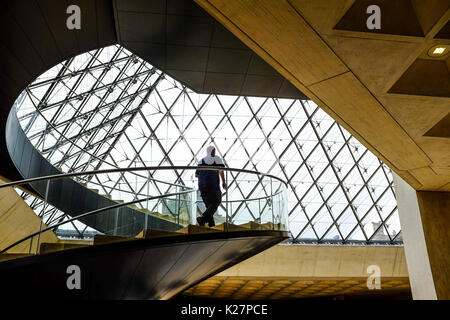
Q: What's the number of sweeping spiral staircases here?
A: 1